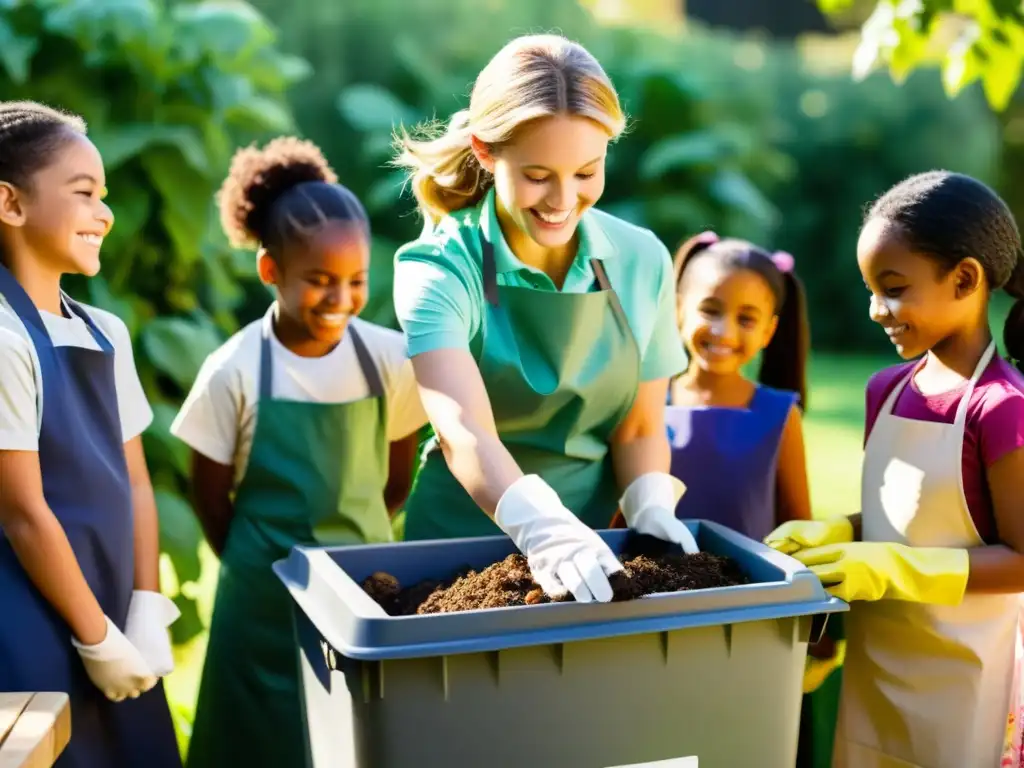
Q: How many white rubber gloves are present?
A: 4